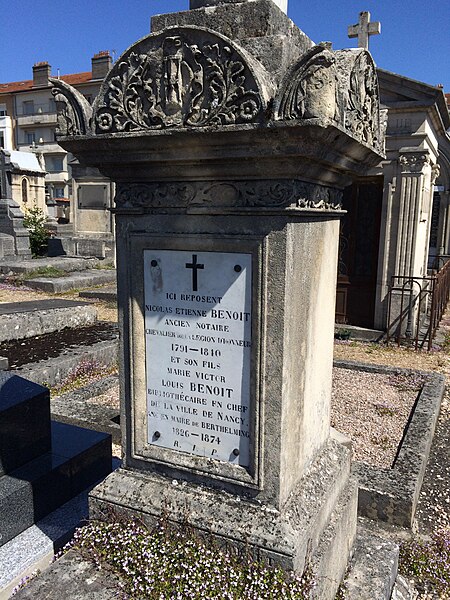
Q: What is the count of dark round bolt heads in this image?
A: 4